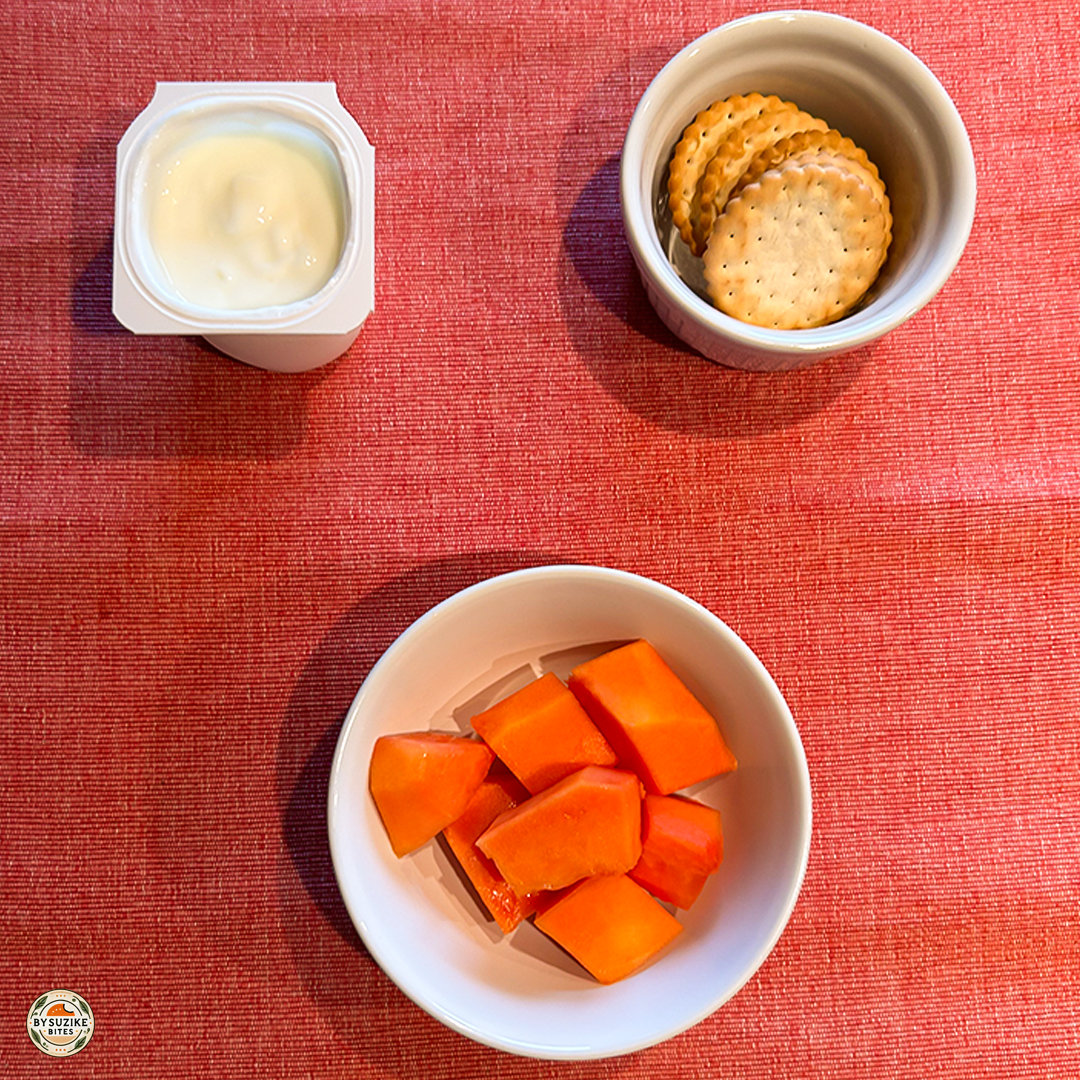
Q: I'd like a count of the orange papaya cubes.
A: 7